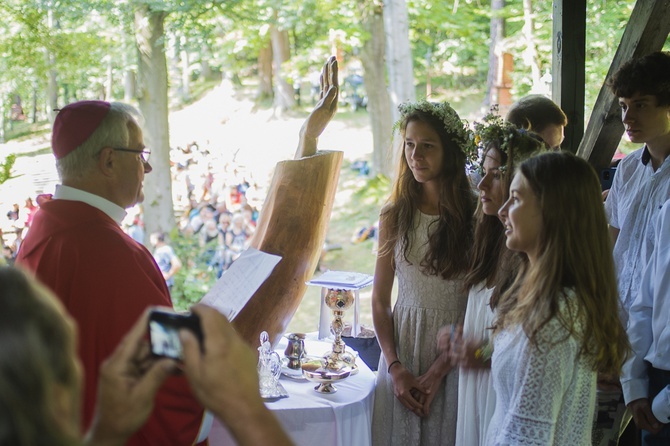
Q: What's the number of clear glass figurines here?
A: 1